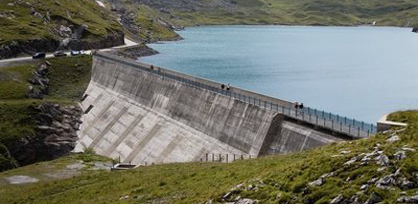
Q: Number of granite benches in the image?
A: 0